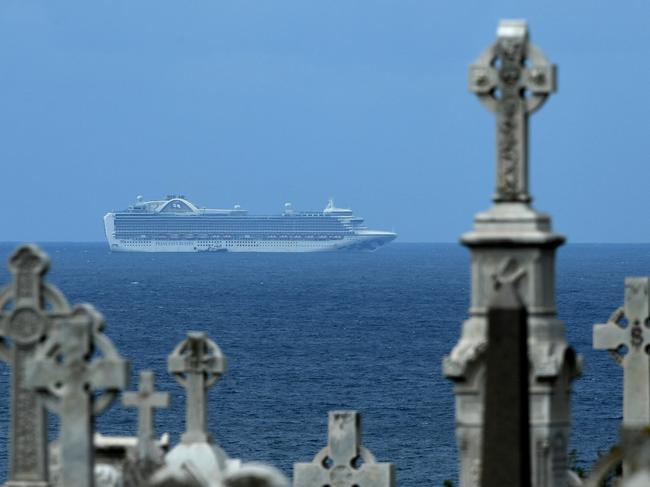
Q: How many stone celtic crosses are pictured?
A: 6